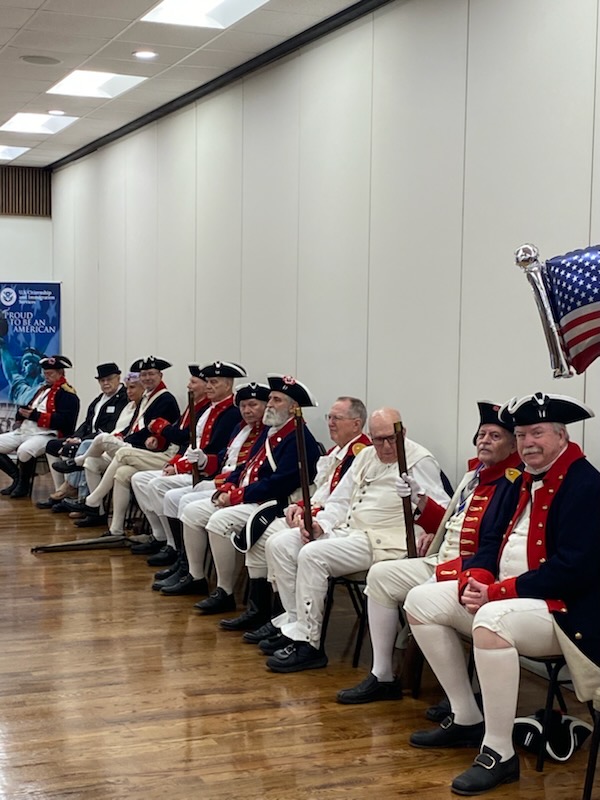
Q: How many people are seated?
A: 12